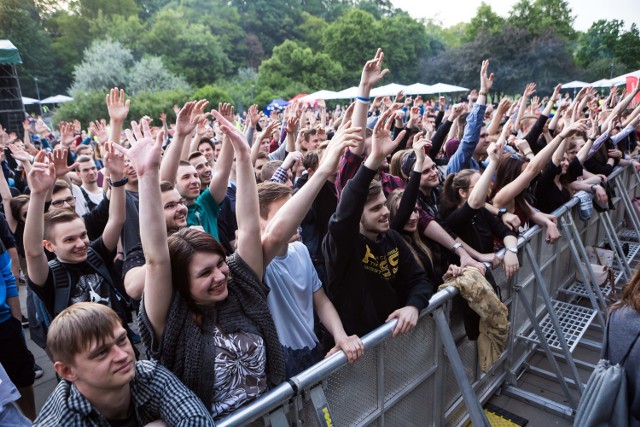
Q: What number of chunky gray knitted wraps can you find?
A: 1